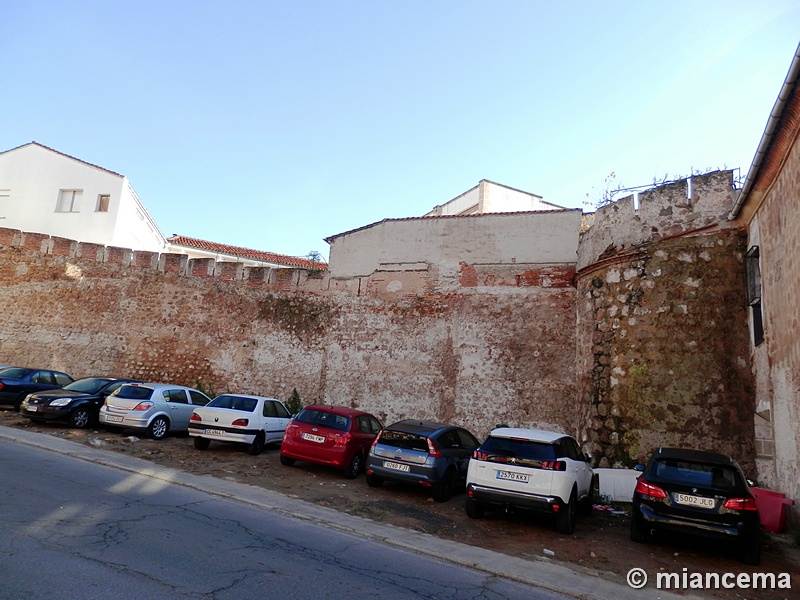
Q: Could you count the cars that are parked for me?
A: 8